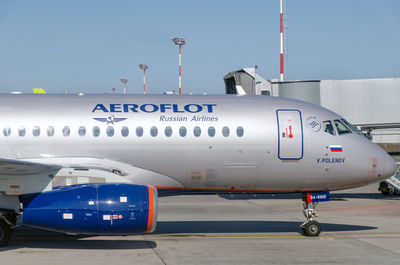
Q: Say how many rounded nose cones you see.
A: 1